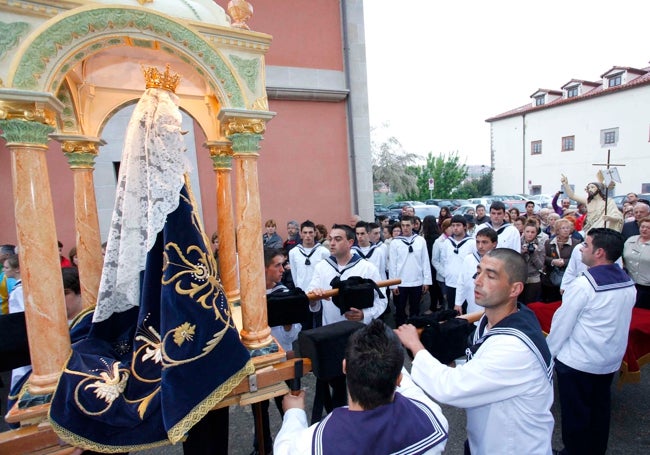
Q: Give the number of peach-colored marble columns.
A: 4